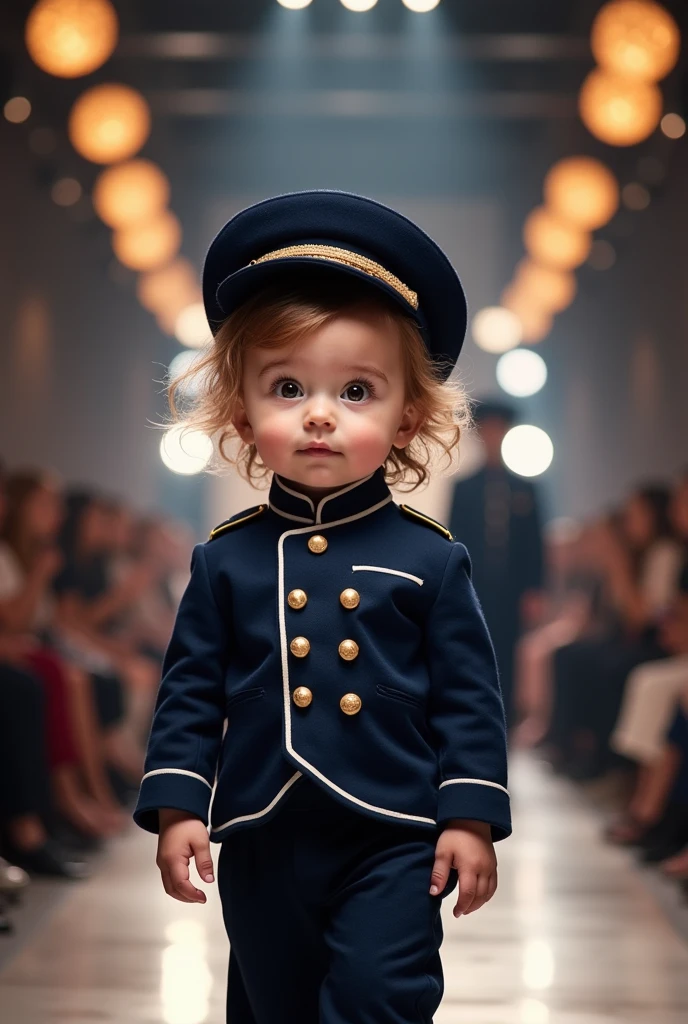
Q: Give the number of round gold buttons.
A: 7